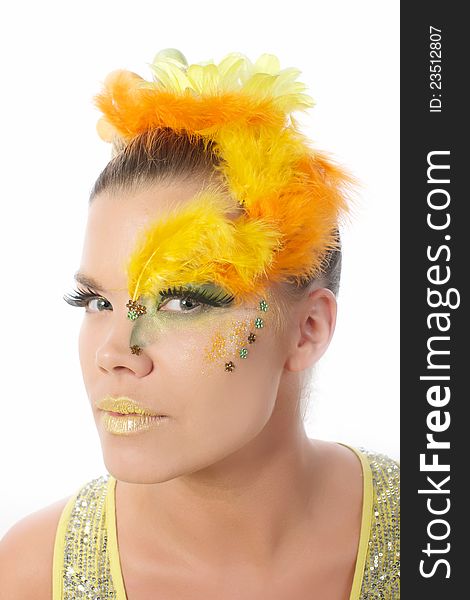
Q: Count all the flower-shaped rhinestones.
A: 9